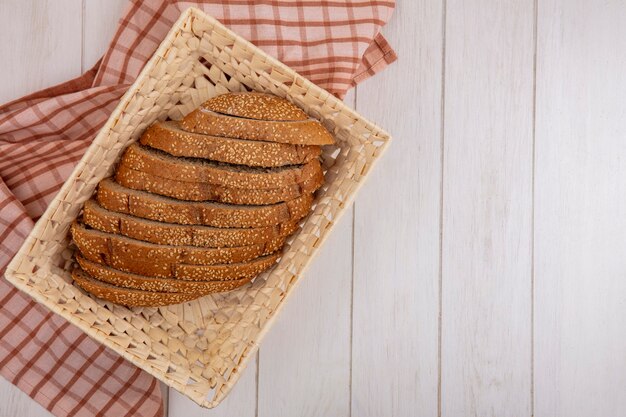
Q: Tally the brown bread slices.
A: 11